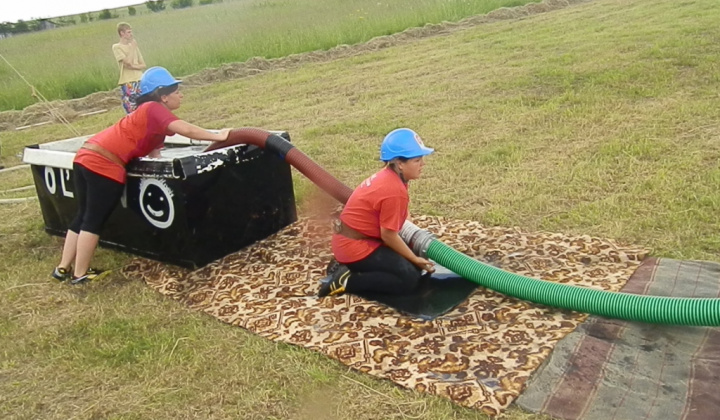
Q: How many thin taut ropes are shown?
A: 1